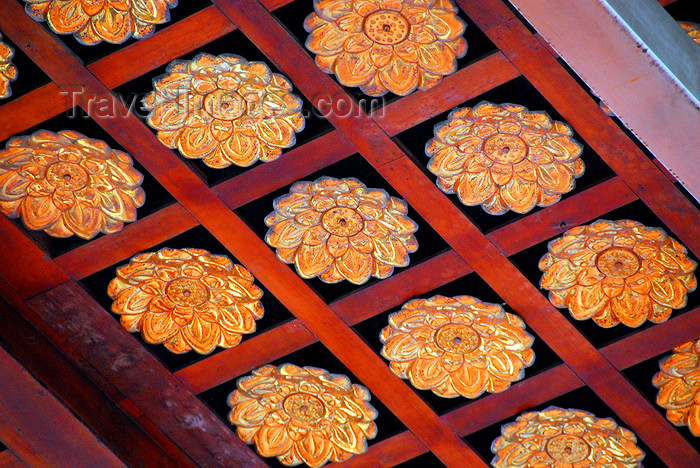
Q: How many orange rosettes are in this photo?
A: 14